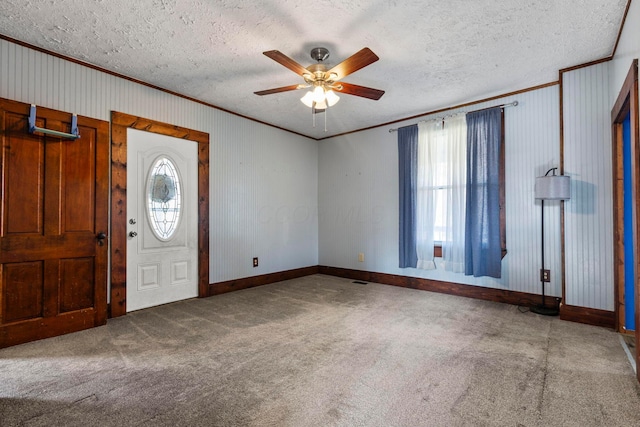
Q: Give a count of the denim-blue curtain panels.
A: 2